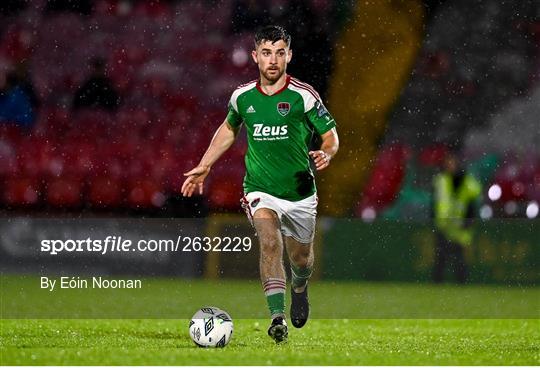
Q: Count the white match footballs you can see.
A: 1